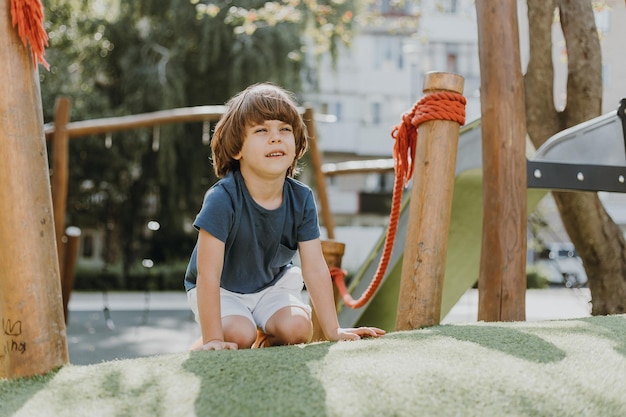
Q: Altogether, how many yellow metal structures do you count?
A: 0